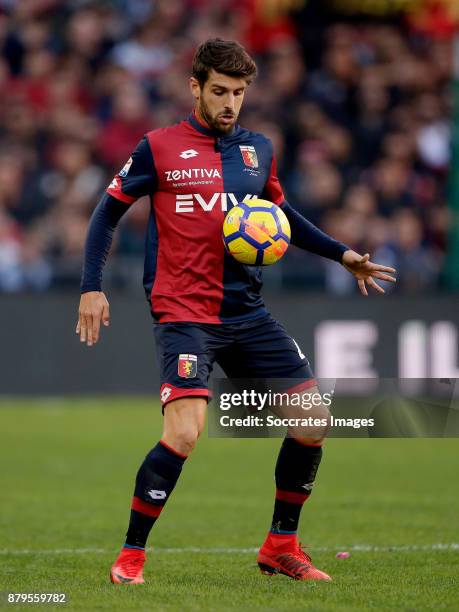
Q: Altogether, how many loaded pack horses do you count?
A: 0